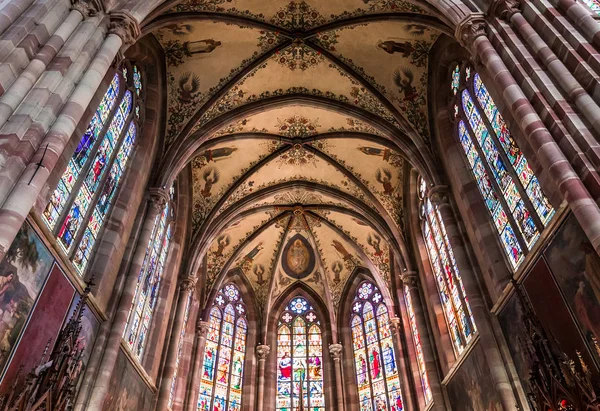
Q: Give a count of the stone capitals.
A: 12